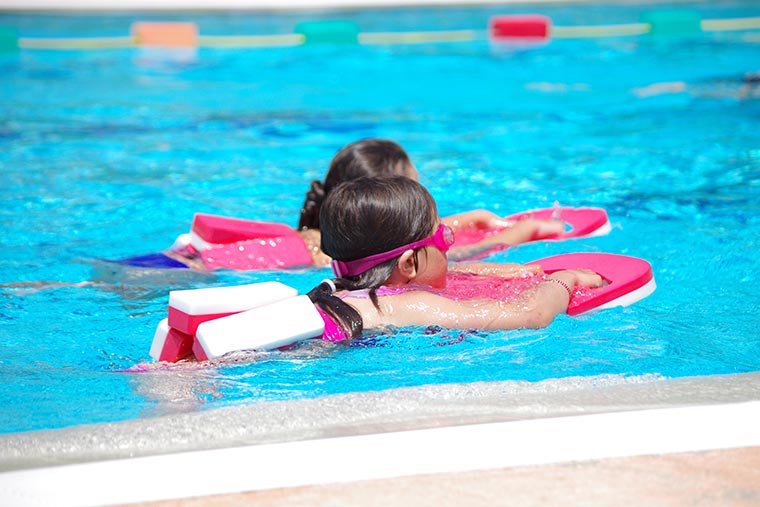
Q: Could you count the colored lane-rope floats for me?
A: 5